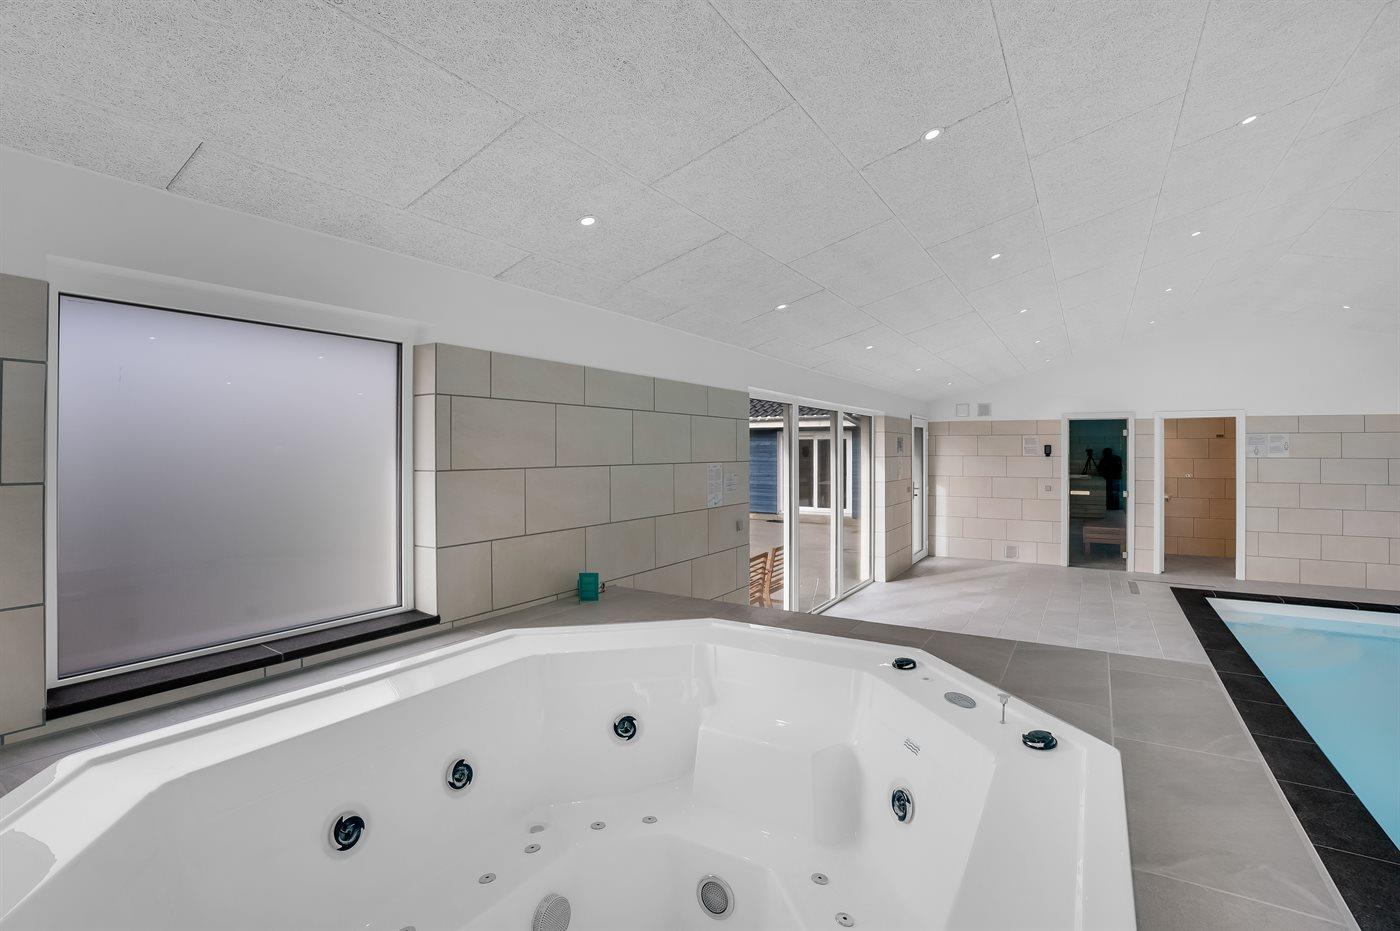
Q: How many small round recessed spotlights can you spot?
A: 15